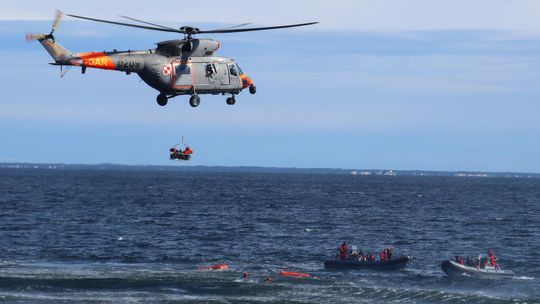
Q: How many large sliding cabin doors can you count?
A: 1